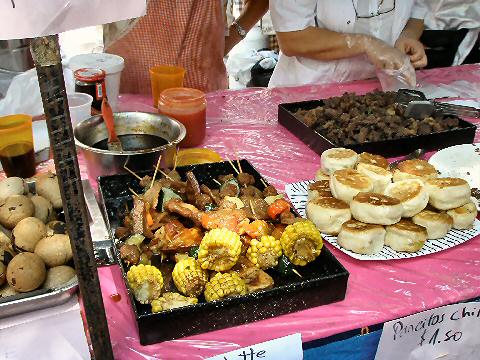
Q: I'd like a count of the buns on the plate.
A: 15